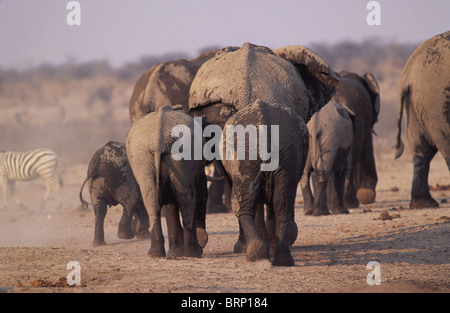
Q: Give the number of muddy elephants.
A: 8